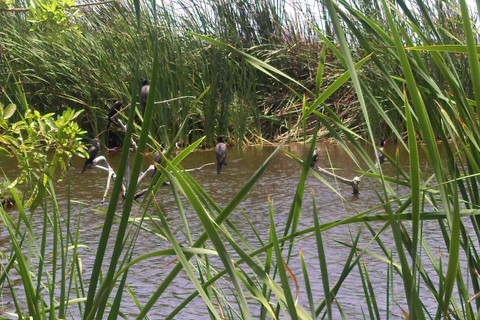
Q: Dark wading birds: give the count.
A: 7